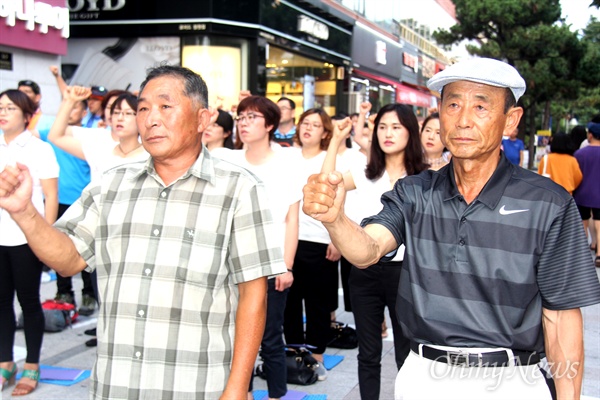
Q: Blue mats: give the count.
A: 3